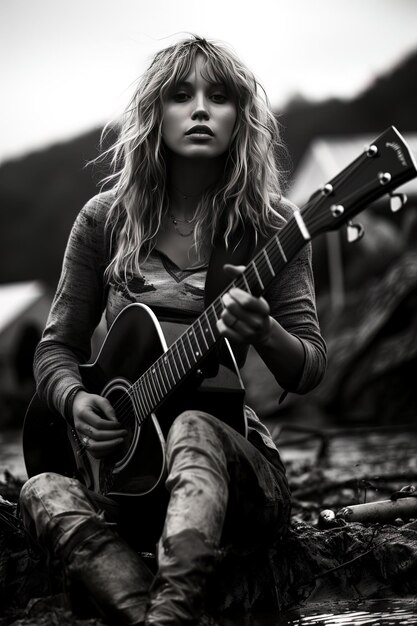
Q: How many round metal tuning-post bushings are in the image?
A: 4